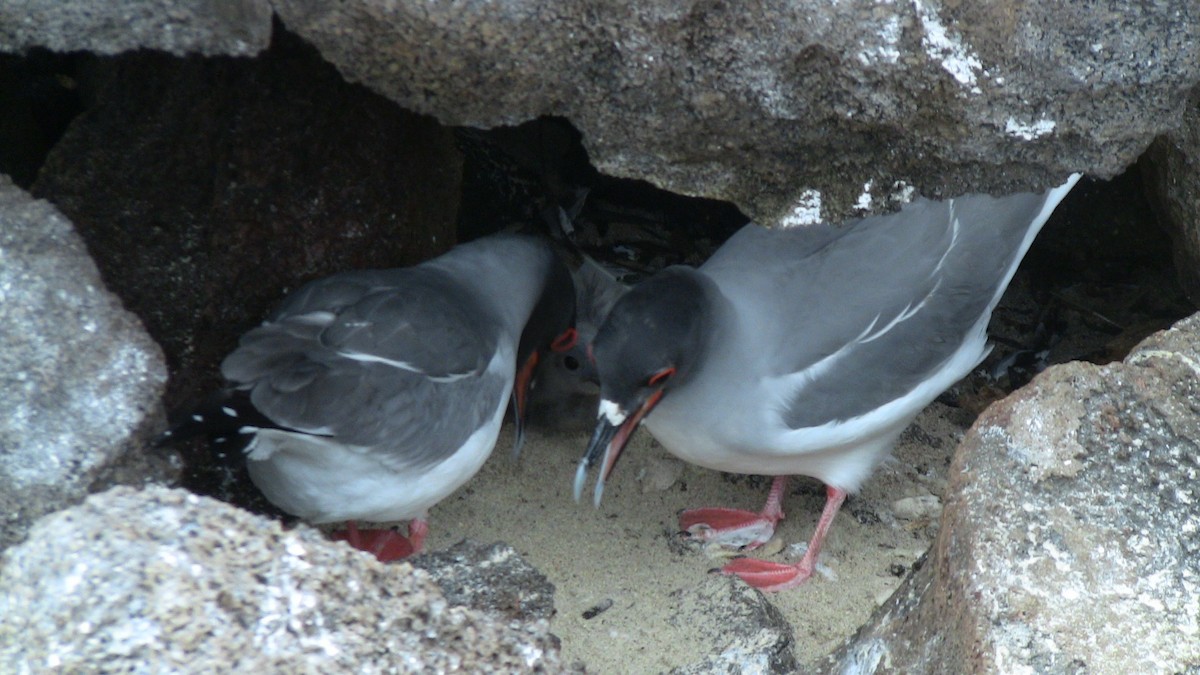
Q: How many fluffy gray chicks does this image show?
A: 1